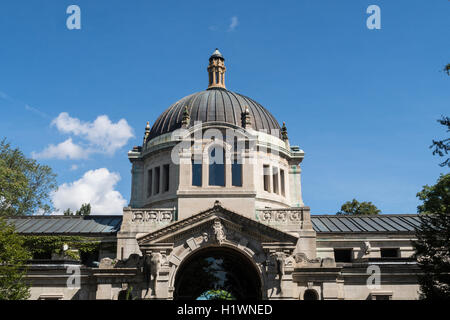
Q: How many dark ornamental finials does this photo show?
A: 4